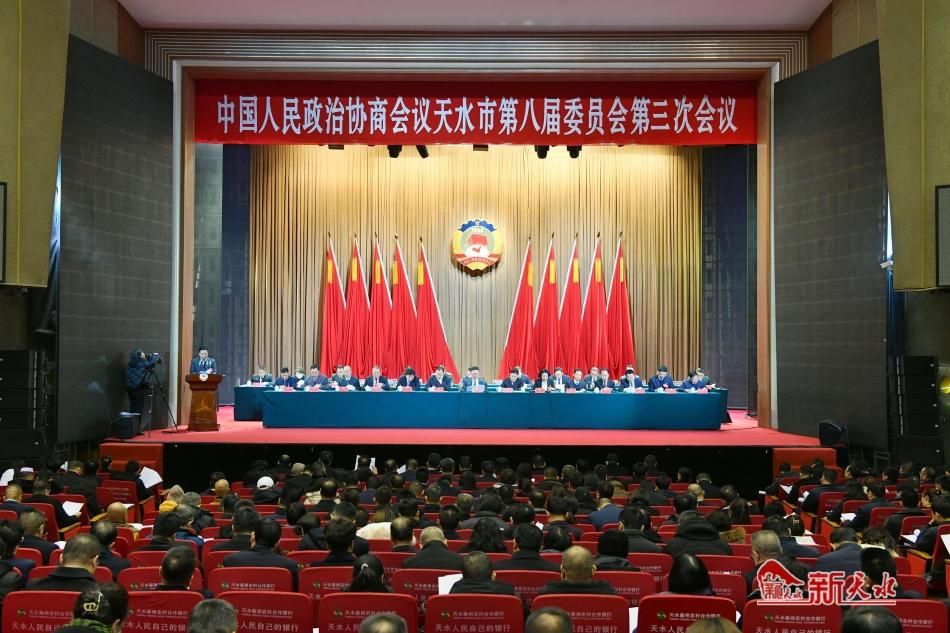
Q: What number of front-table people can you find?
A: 14